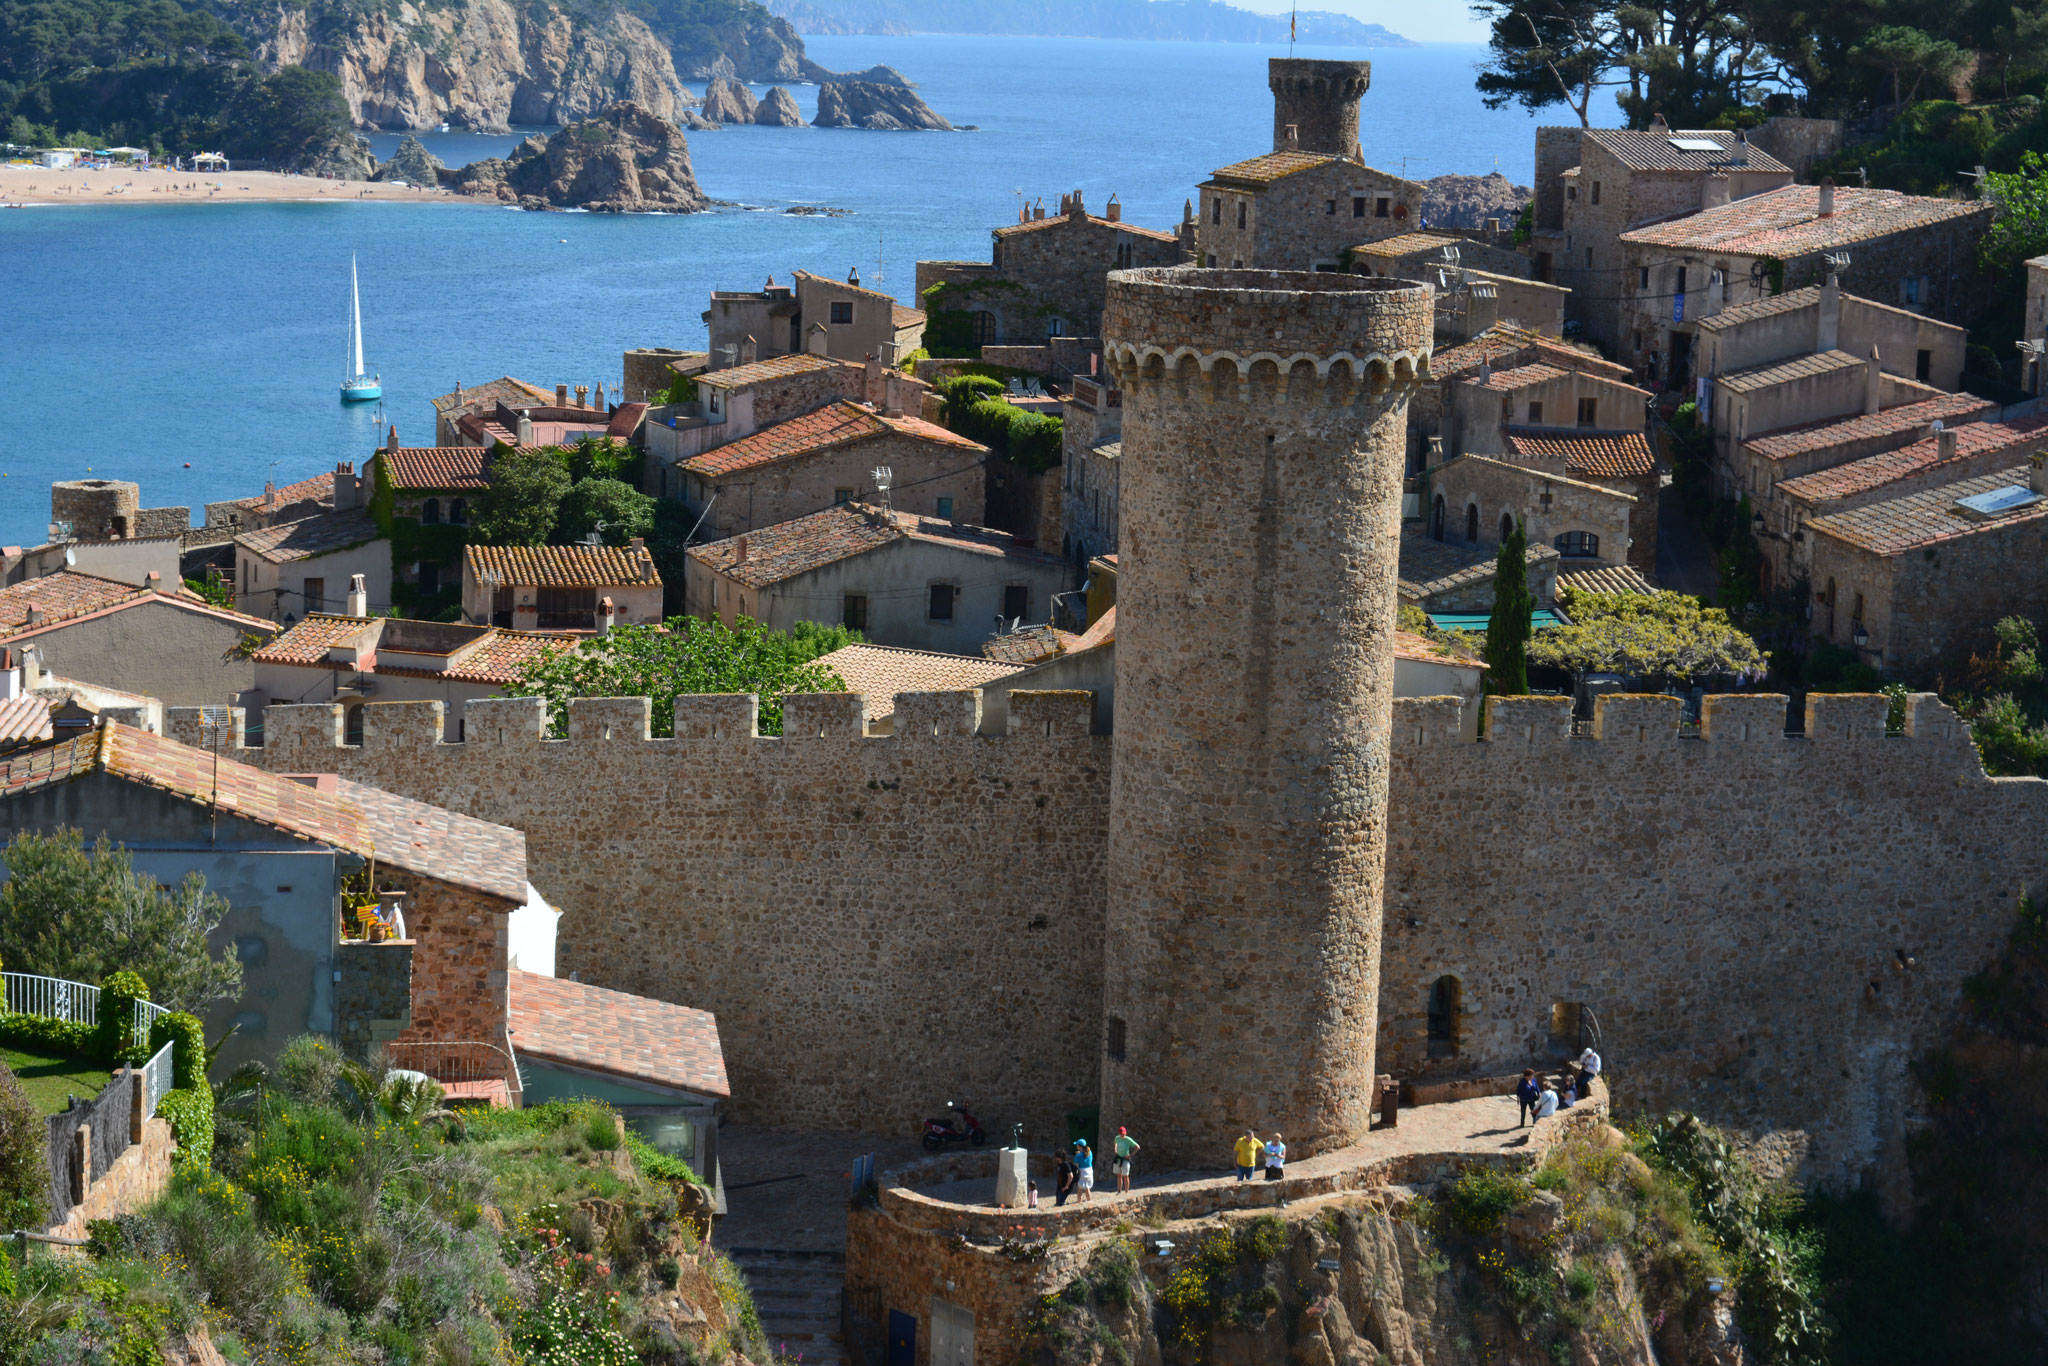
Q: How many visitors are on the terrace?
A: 10